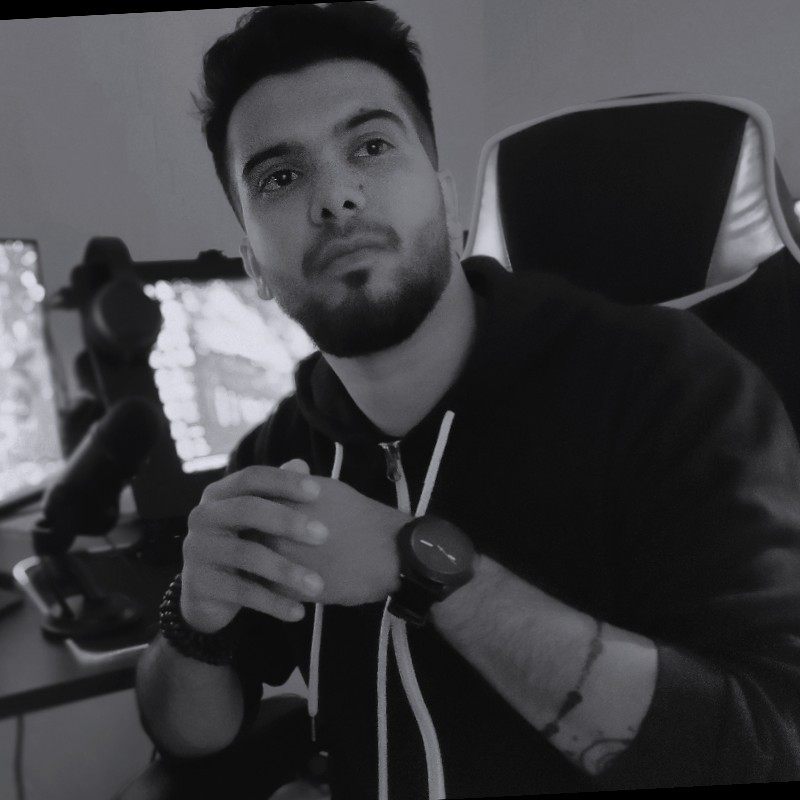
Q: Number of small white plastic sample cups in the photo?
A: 0